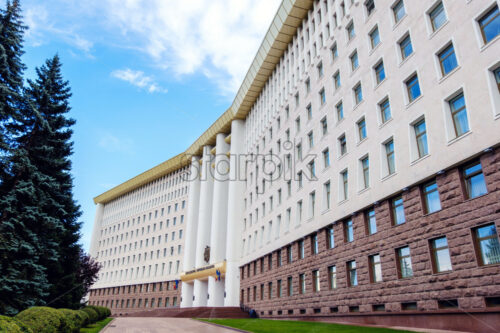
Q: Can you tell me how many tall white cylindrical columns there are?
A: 4